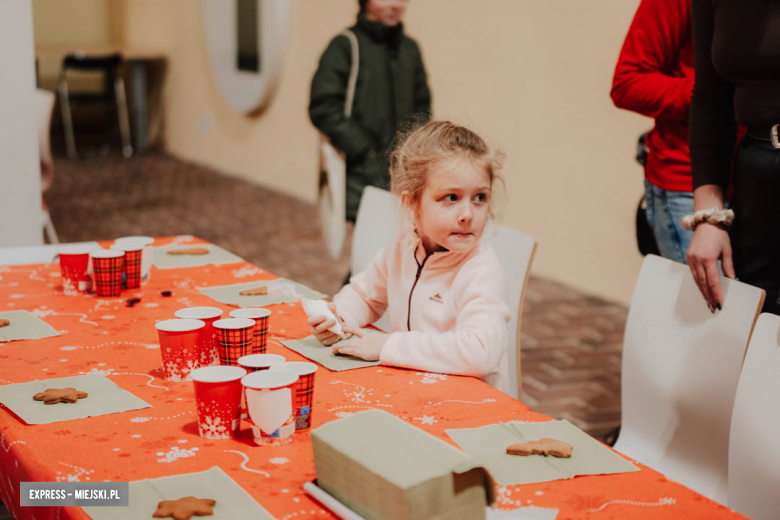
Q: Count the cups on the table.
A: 12